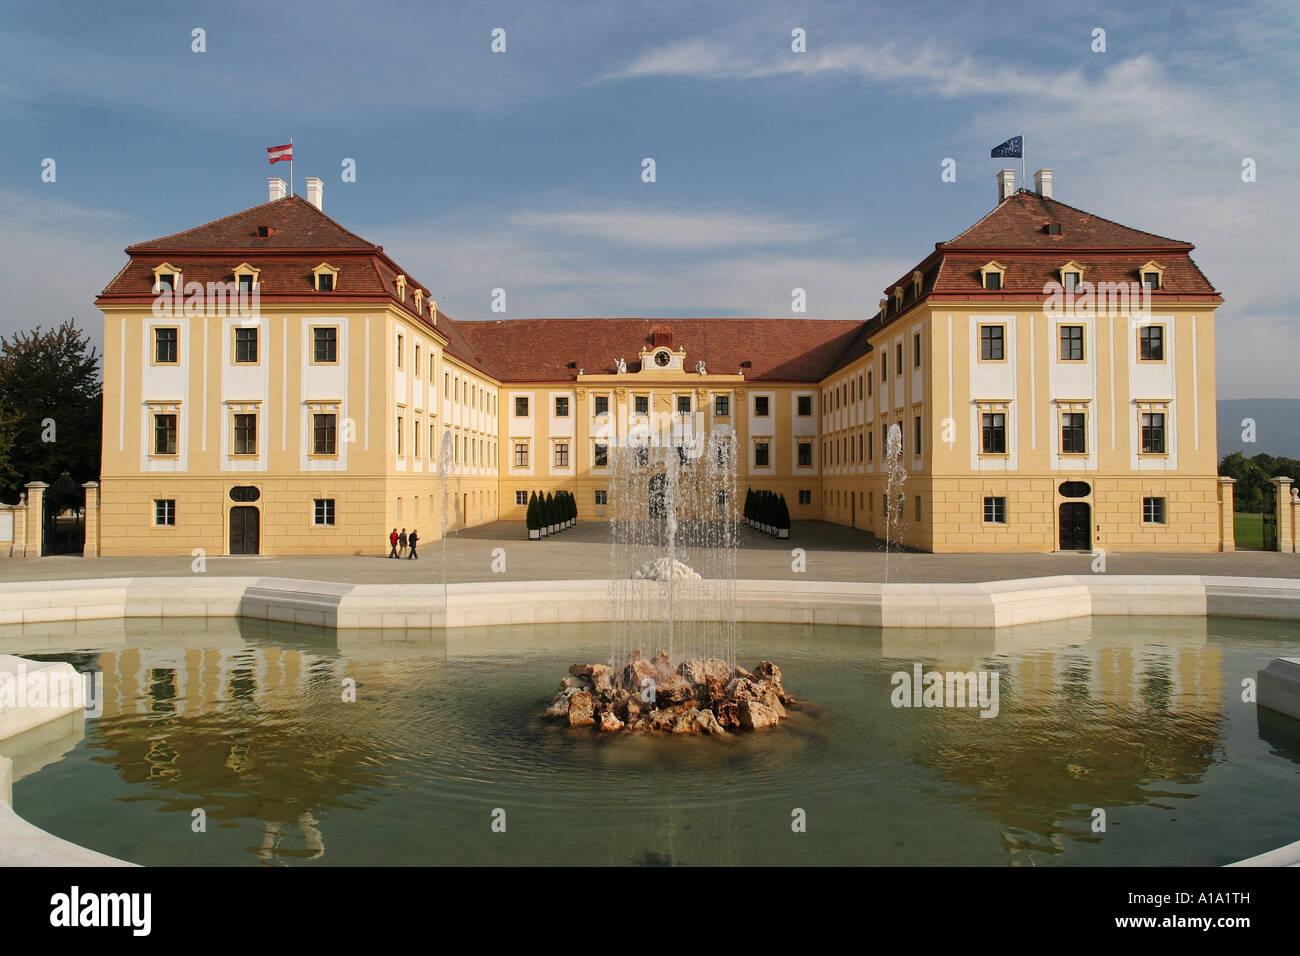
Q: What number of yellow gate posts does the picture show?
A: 4